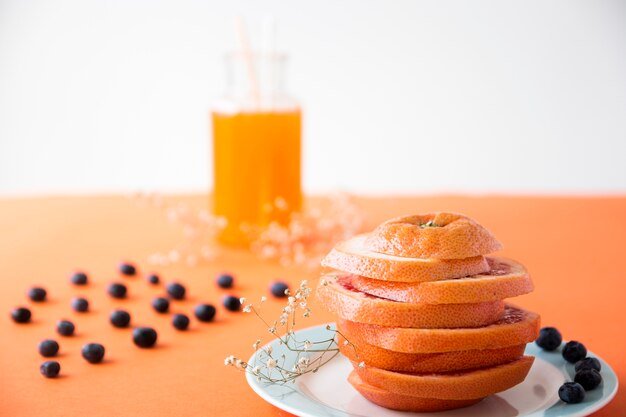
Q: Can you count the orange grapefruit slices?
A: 8